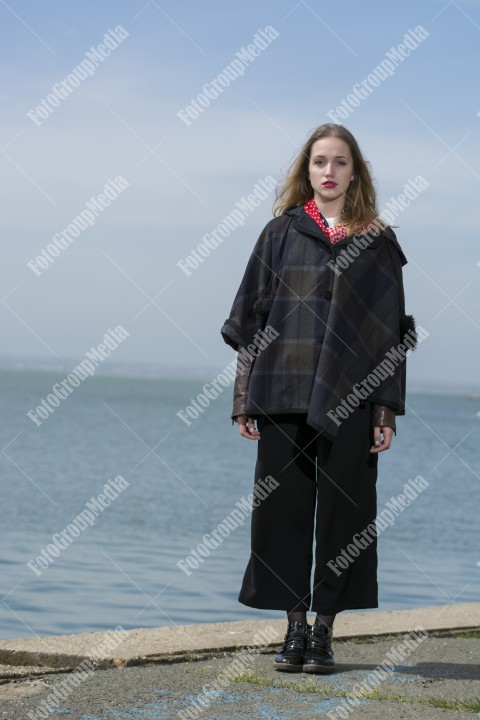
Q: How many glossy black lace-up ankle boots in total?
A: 2